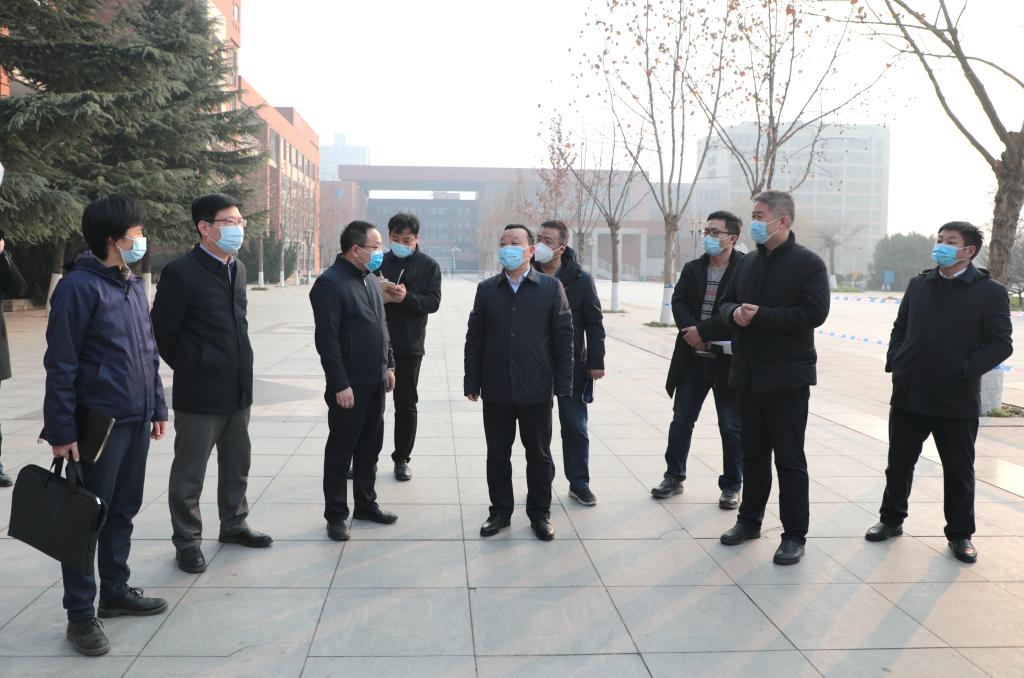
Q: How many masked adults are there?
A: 9